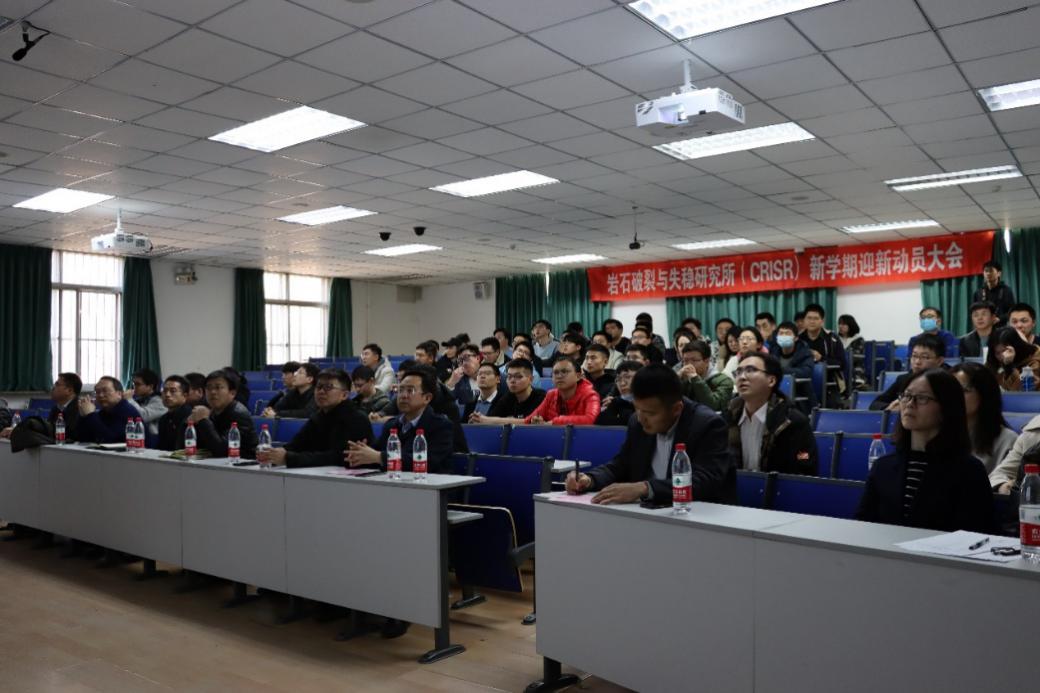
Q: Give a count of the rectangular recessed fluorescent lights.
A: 12